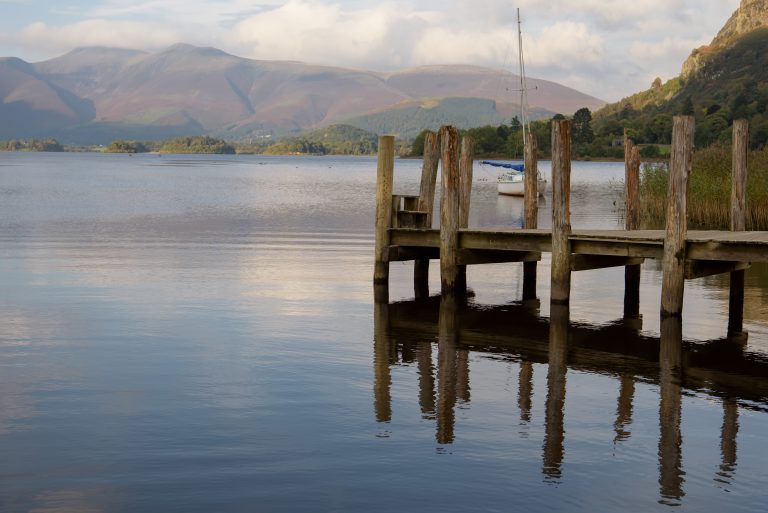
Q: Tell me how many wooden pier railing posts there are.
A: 9